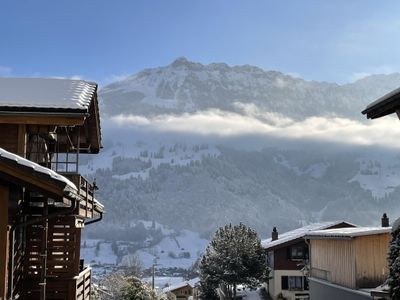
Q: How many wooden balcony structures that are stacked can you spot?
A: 2